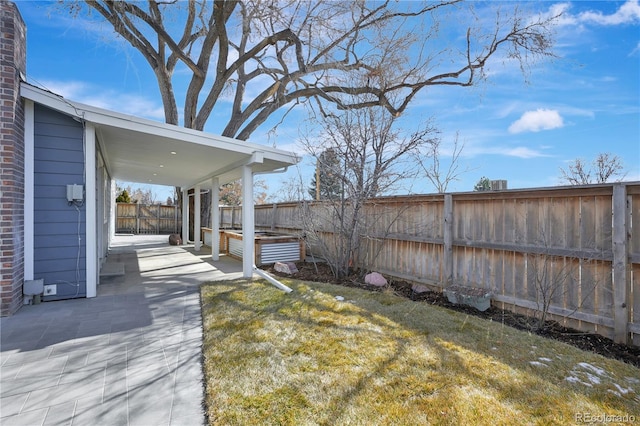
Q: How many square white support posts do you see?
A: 4